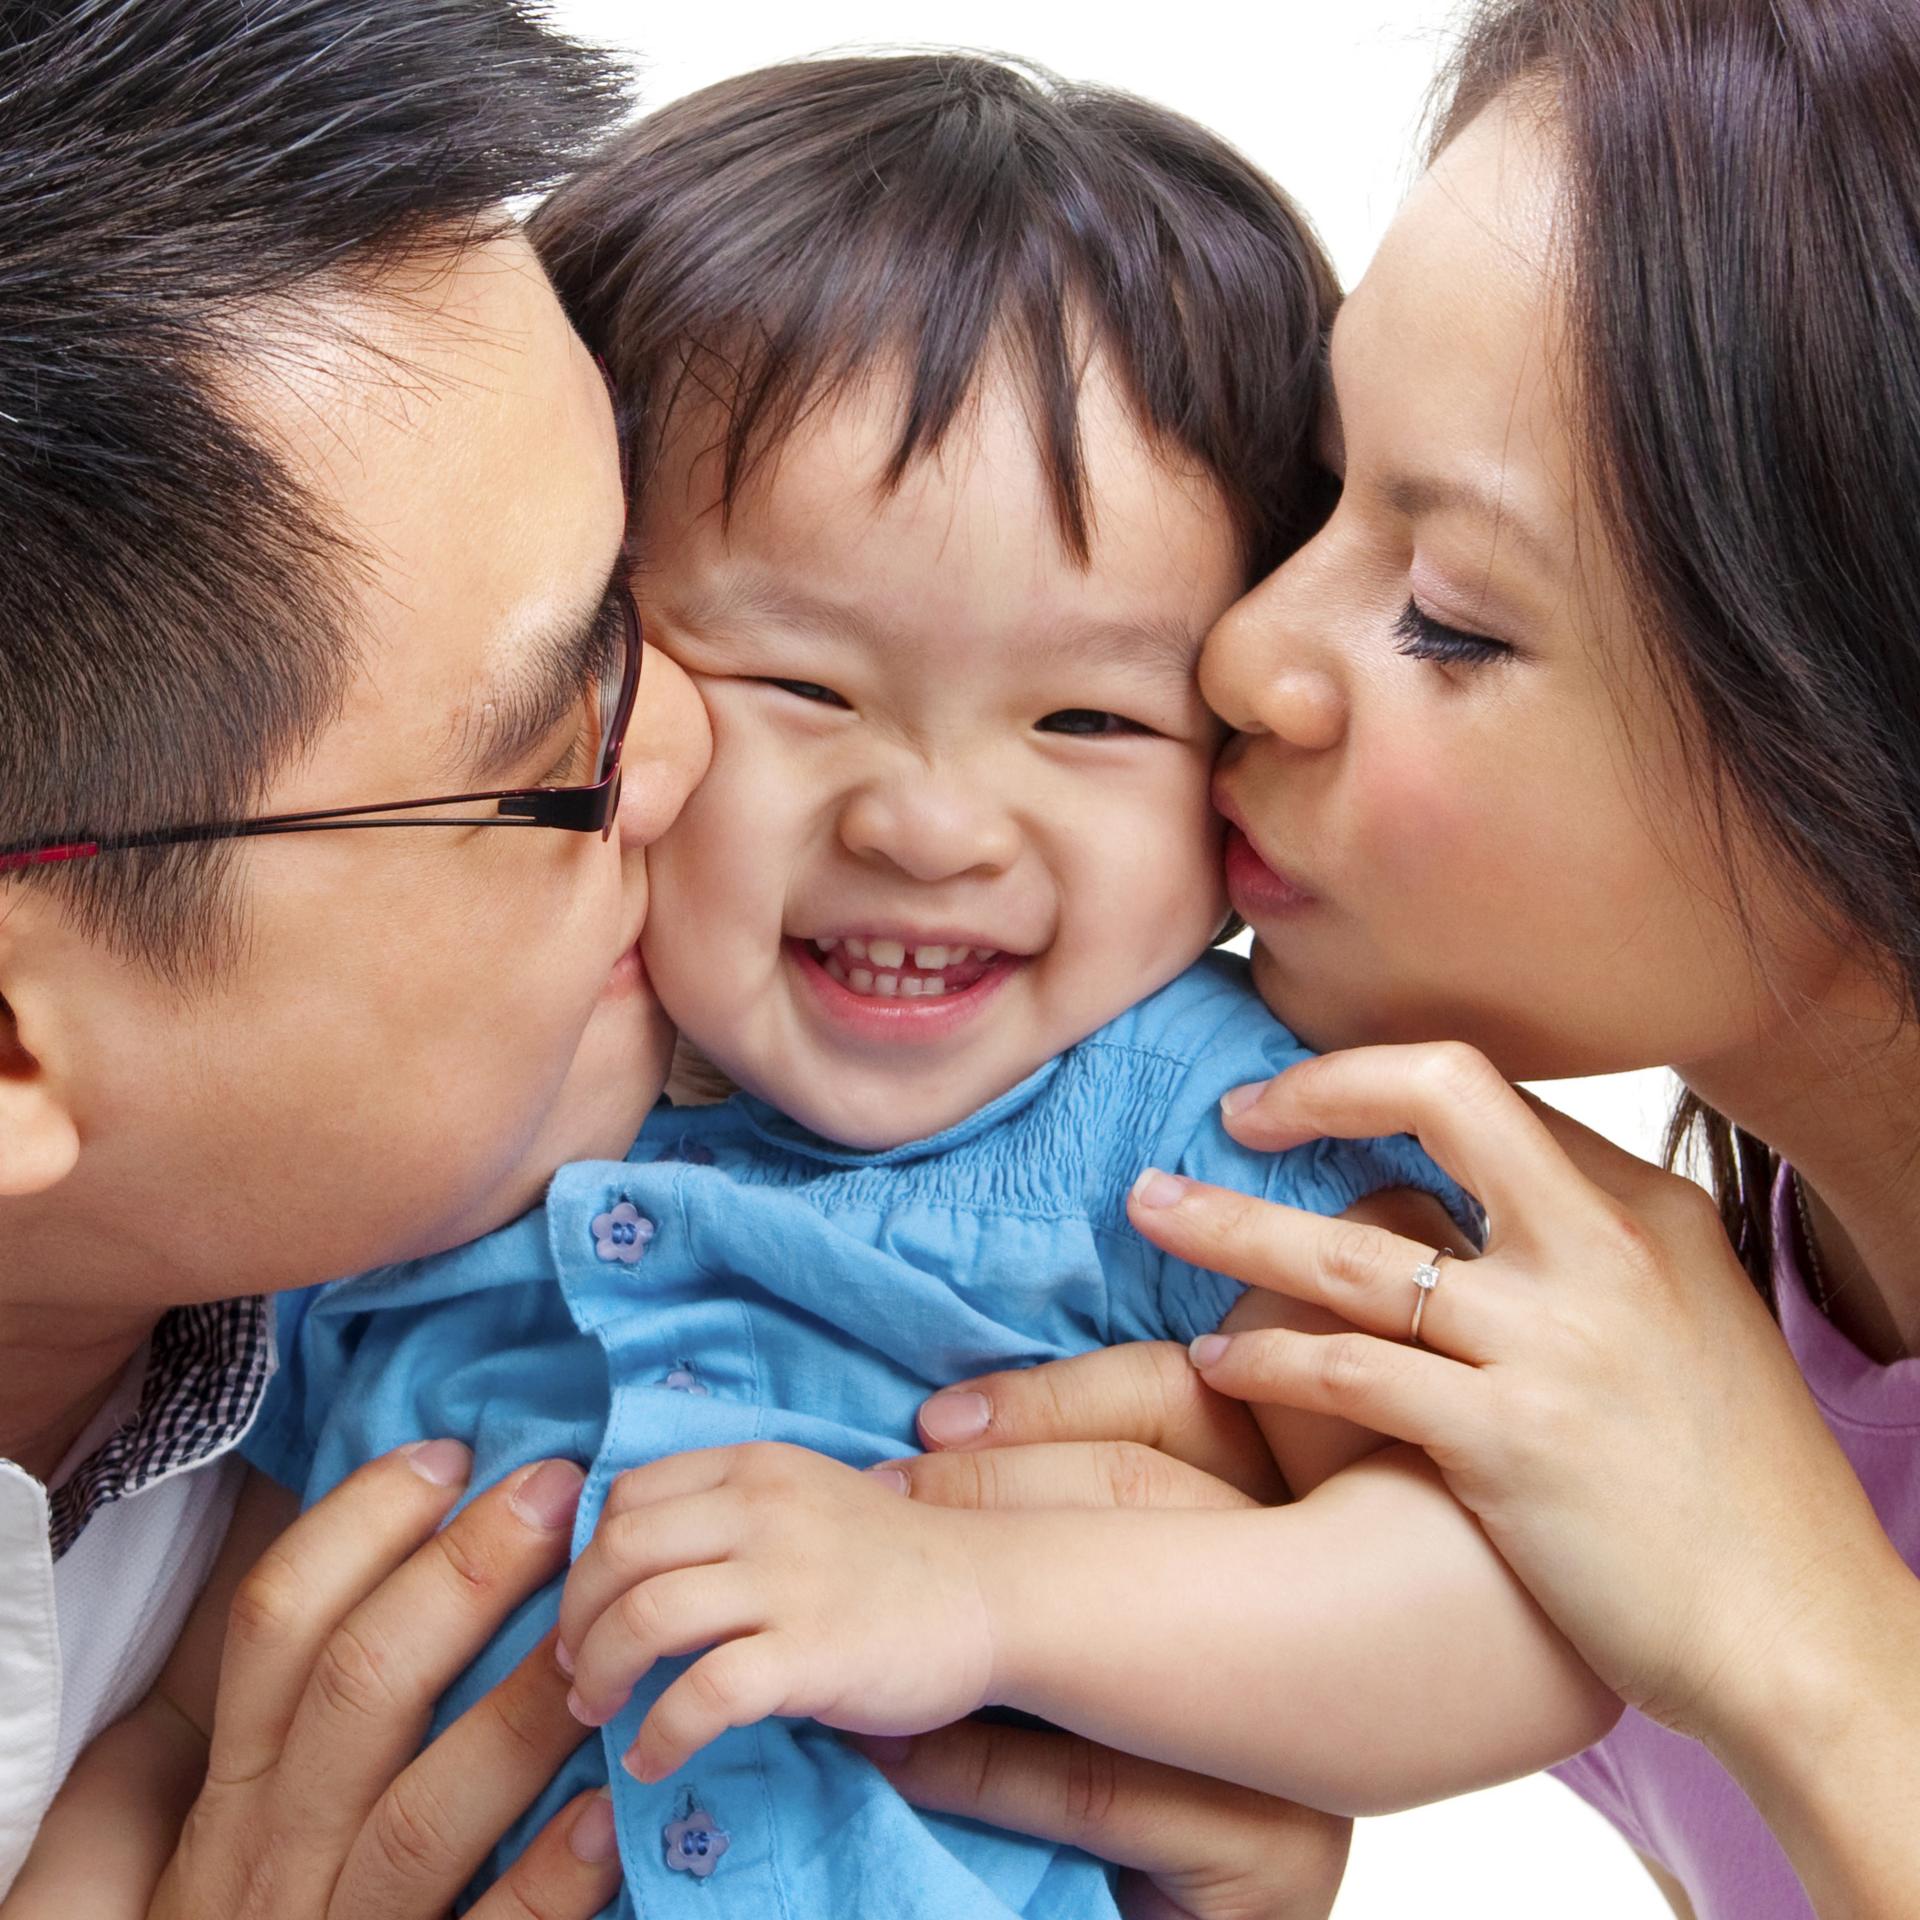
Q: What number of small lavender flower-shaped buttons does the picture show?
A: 3